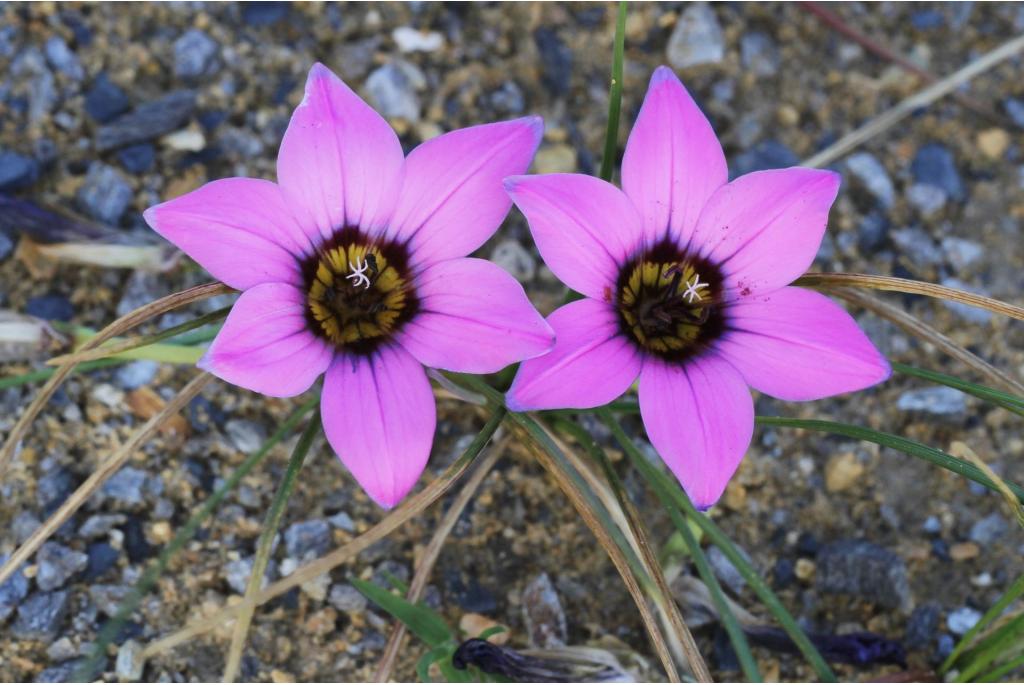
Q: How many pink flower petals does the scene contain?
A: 12